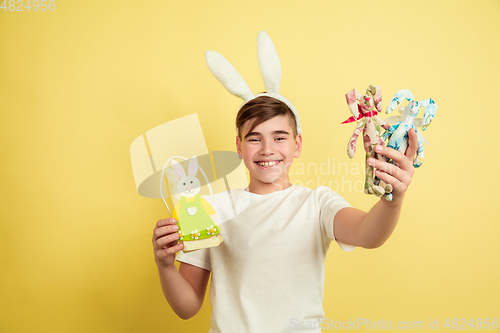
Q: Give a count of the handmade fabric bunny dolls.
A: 2